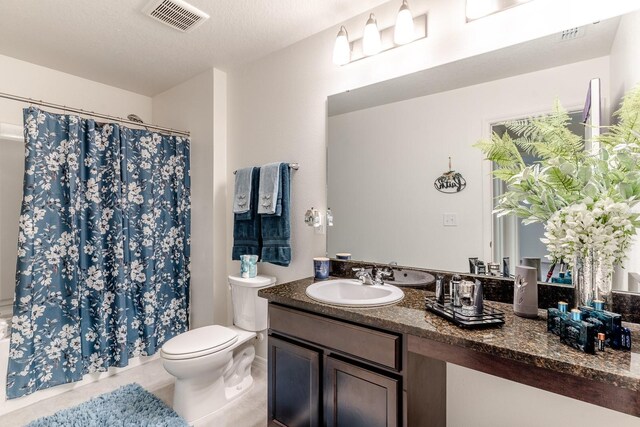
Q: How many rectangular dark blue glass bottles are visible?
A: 3